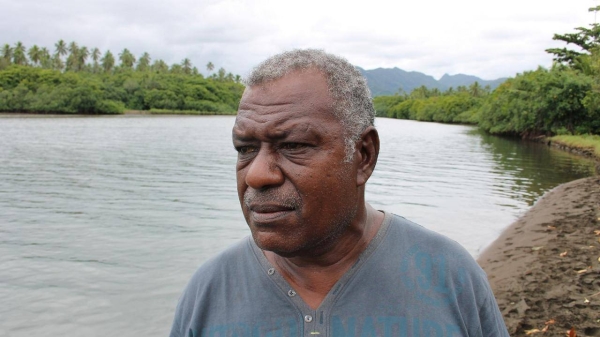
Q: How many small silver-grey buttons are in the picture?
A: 3